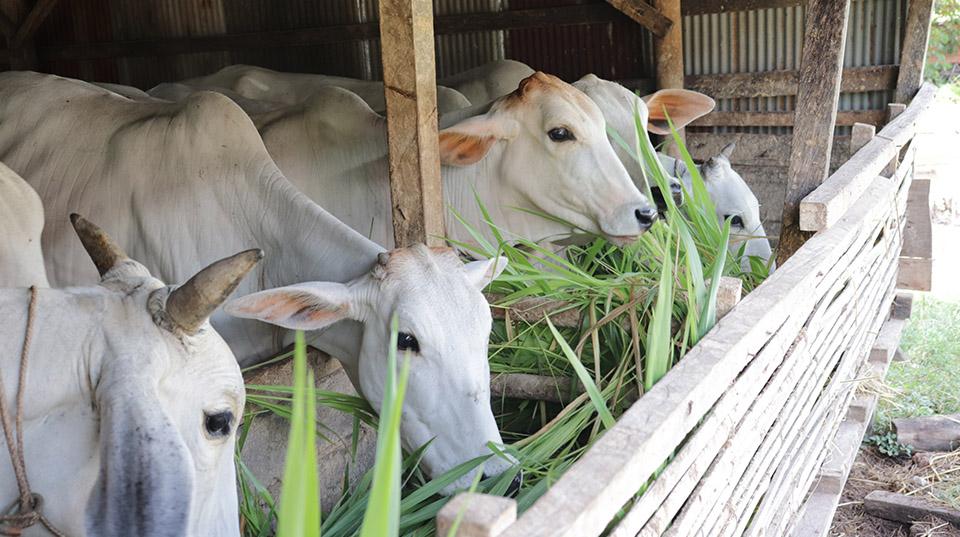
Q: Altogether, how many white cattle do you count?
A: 5